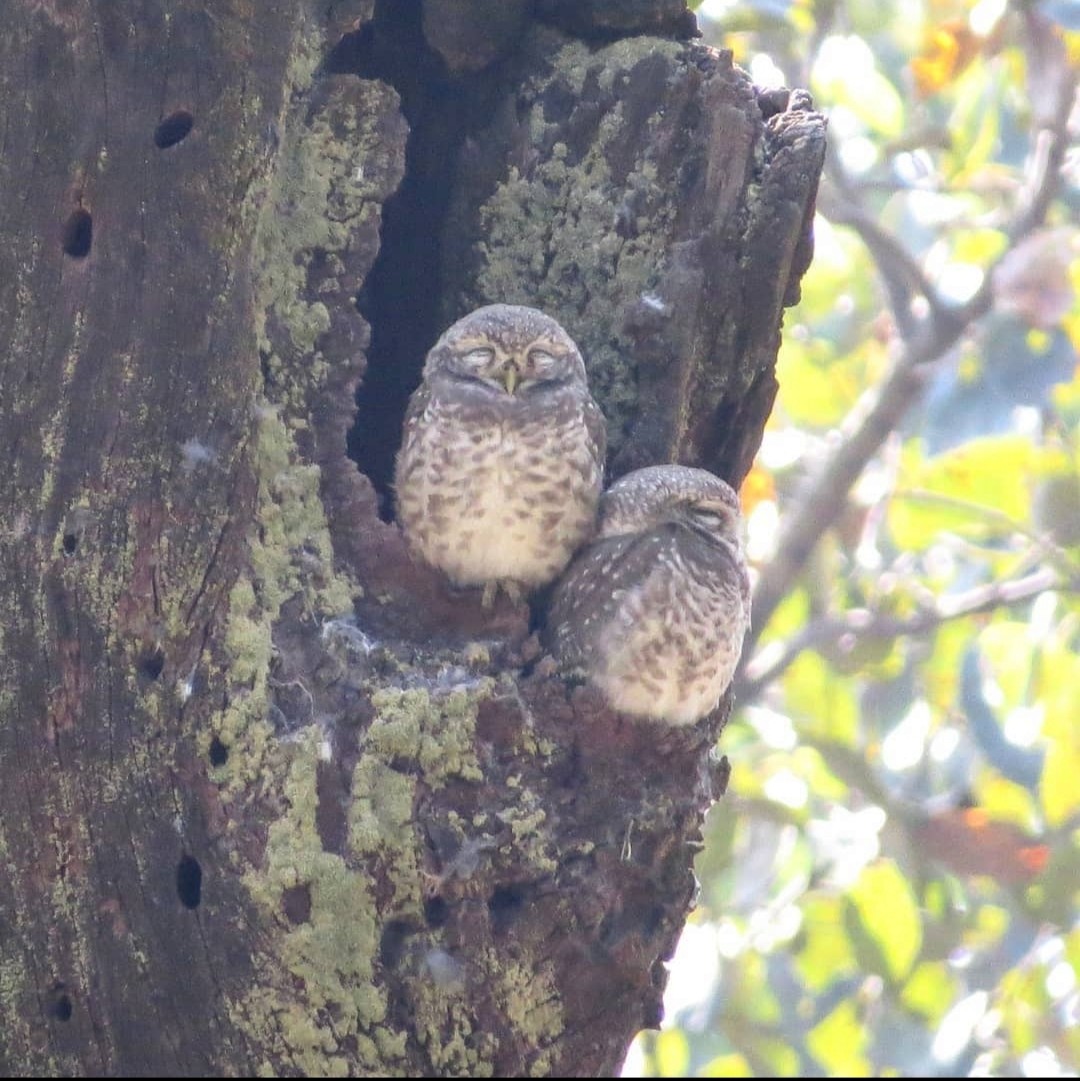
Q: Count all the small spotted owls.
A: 2